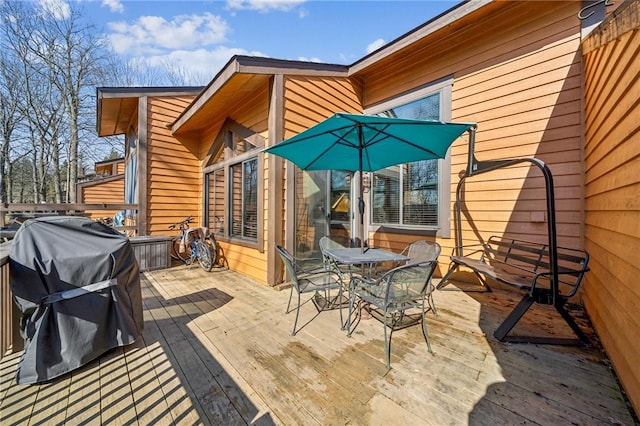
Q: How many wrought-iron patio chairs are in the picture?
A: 4